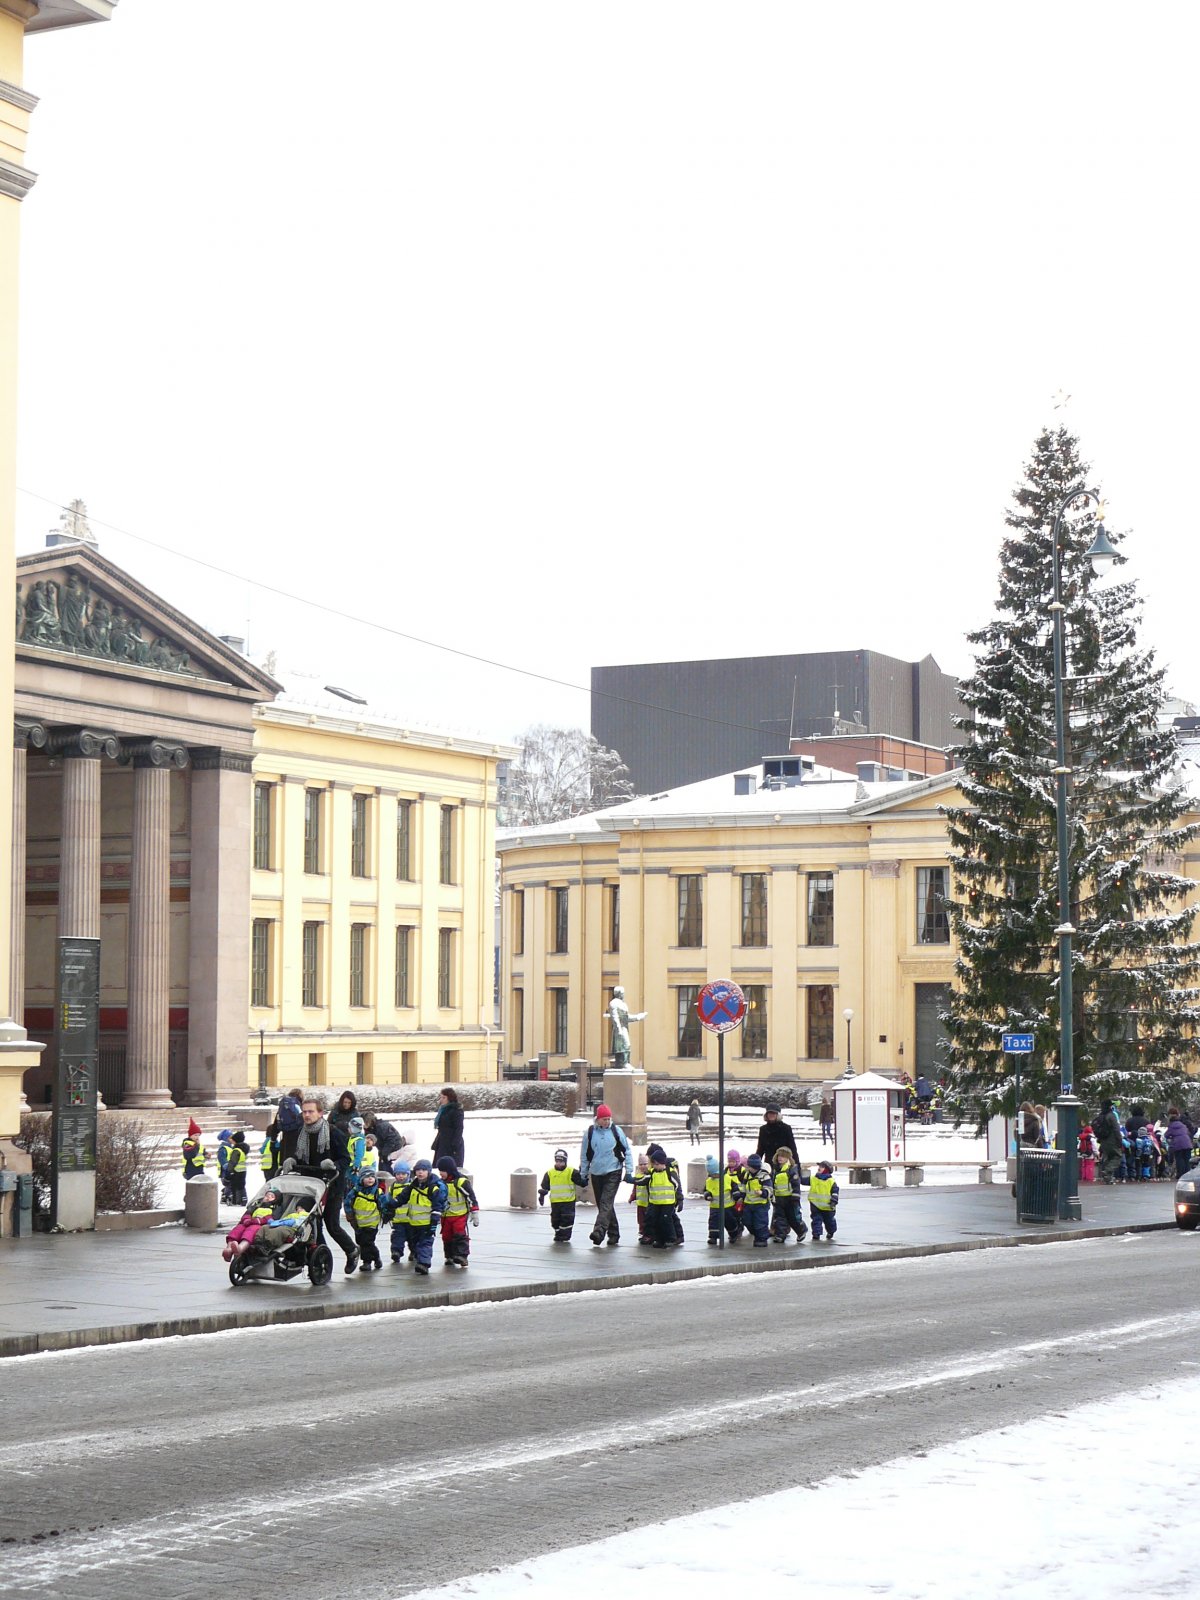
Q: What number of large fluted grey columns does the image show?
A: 3